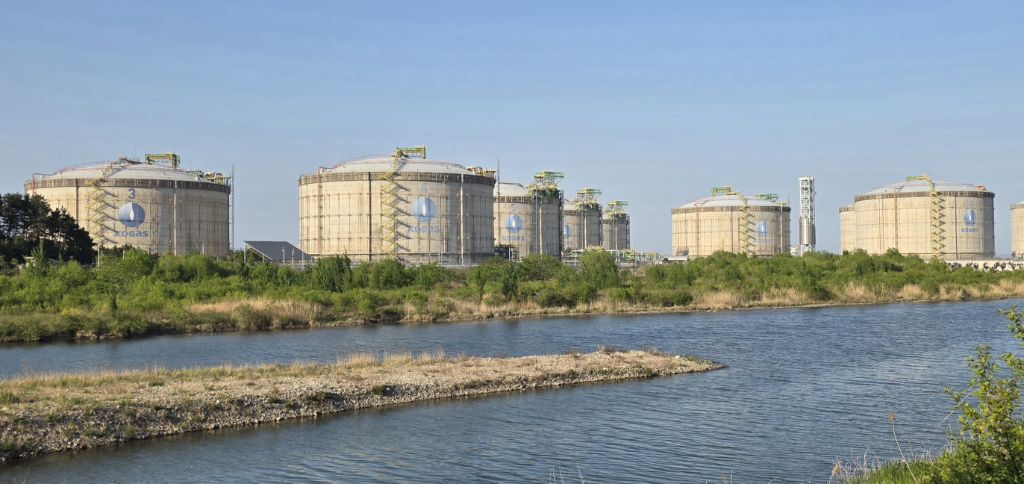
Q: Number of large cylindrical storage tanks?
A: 9